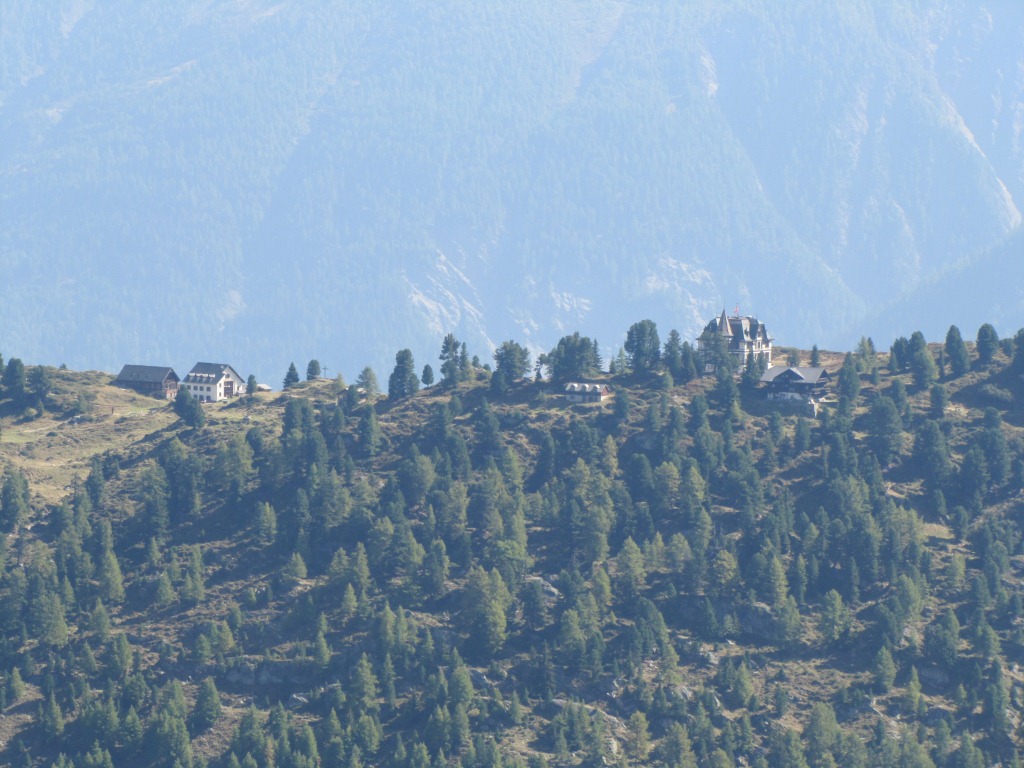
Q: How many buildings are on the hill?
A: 5